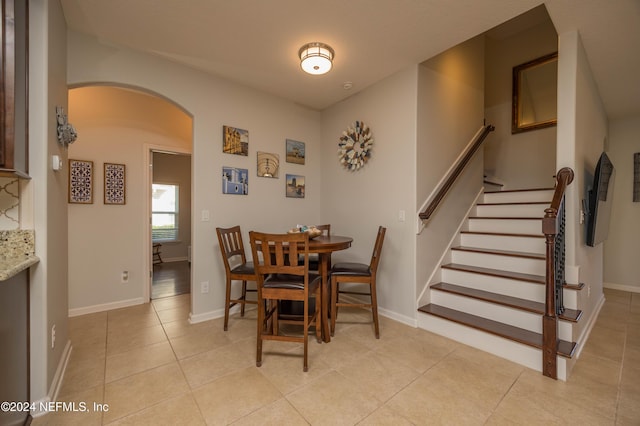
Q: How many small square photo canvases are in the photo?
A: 5